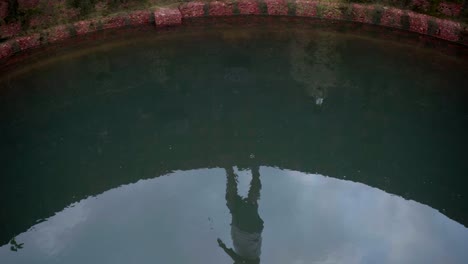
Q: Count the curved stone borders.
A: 1